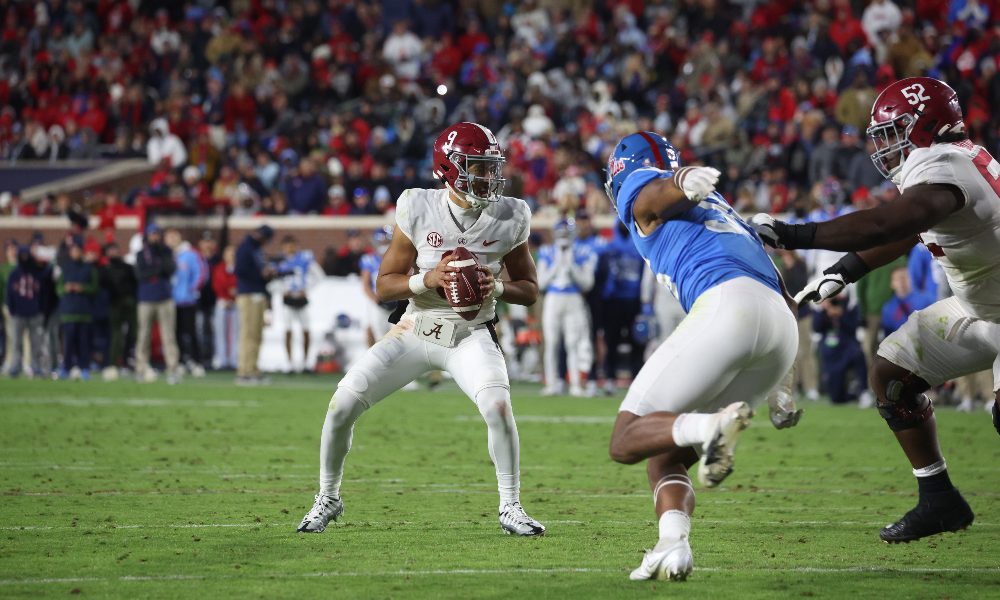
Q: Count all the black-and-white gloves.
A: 2